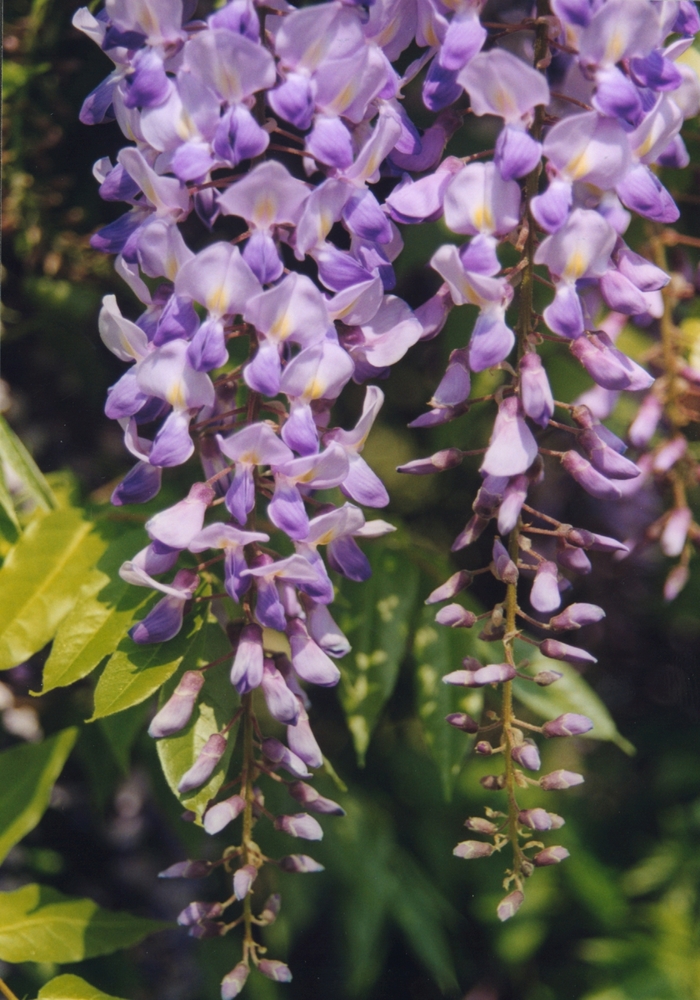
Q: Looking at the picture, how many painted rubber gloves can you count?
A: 0